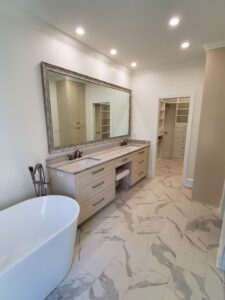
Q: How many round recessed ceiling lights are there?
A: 5